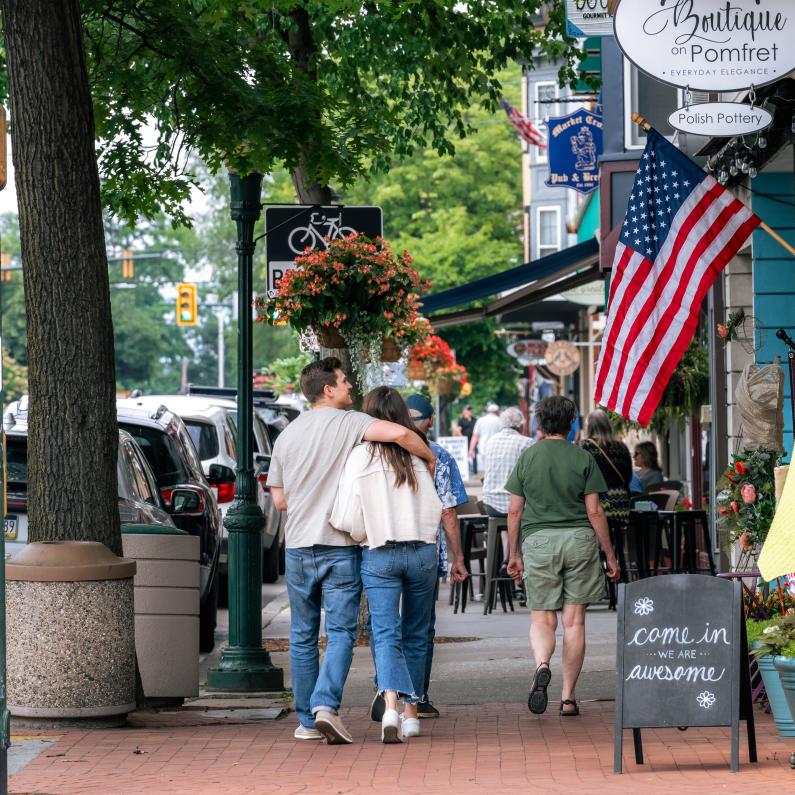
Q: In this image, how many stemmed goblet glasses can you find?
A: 0